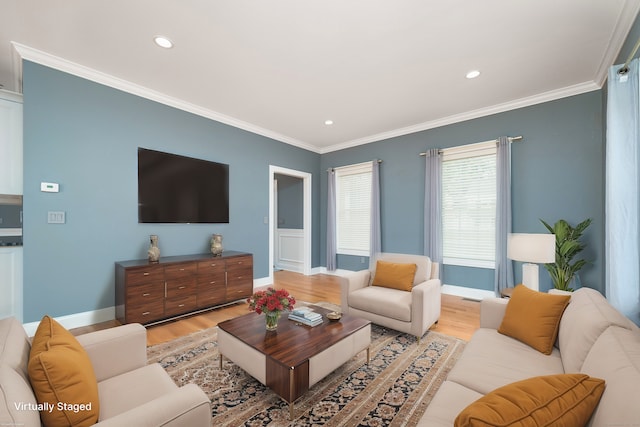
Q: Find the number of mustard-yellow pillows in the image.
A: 4